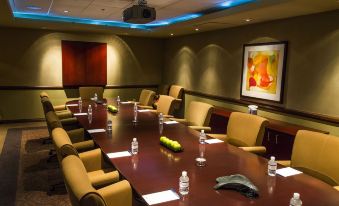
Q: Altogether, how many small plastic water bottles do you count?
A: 12